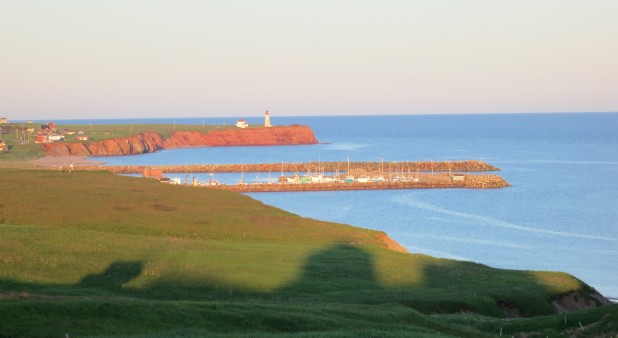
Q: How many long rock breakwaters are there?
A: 2